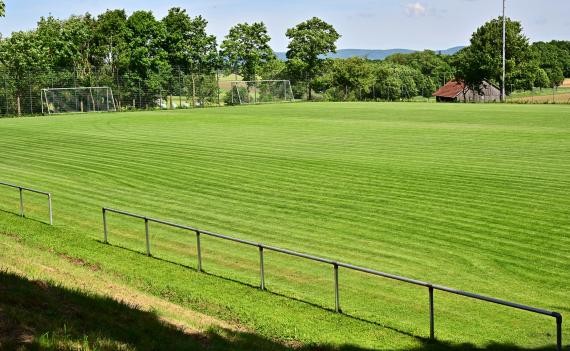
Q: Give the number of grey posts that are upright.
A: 9